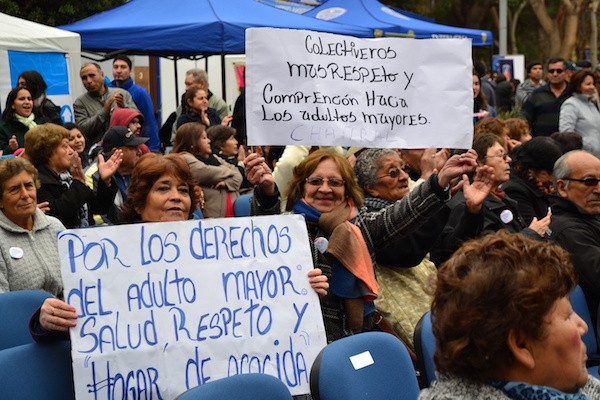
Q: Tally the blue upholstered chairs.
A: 7